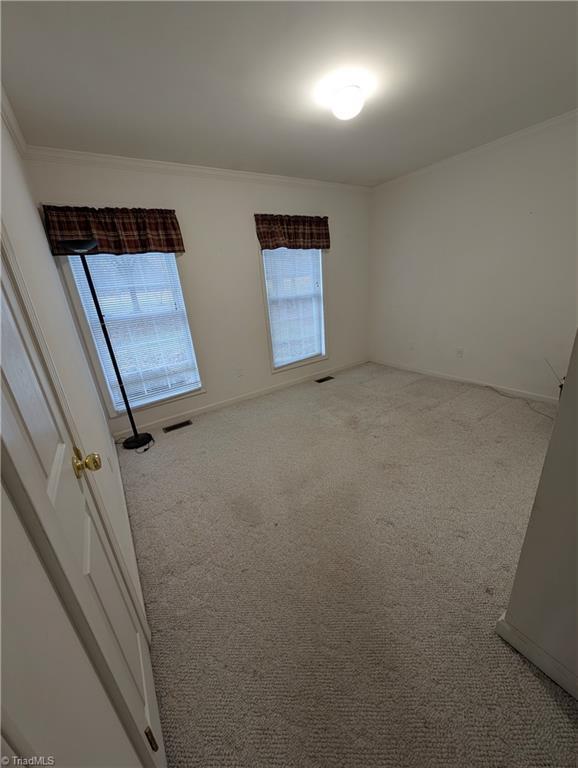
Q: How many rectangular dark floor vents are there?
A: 2